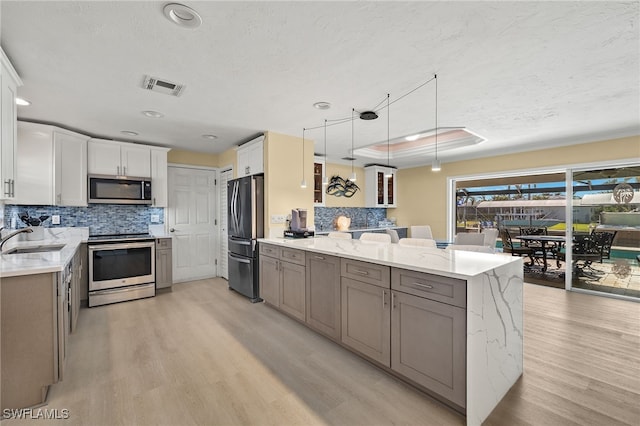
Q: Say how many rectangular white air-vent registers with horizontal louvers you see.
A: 1